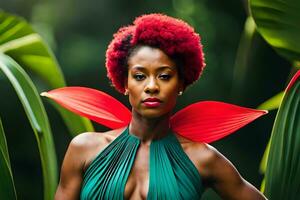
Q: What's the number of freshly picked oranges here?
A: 0